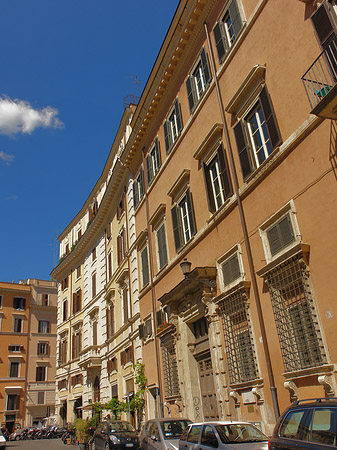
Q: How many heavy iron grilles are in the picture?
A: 3